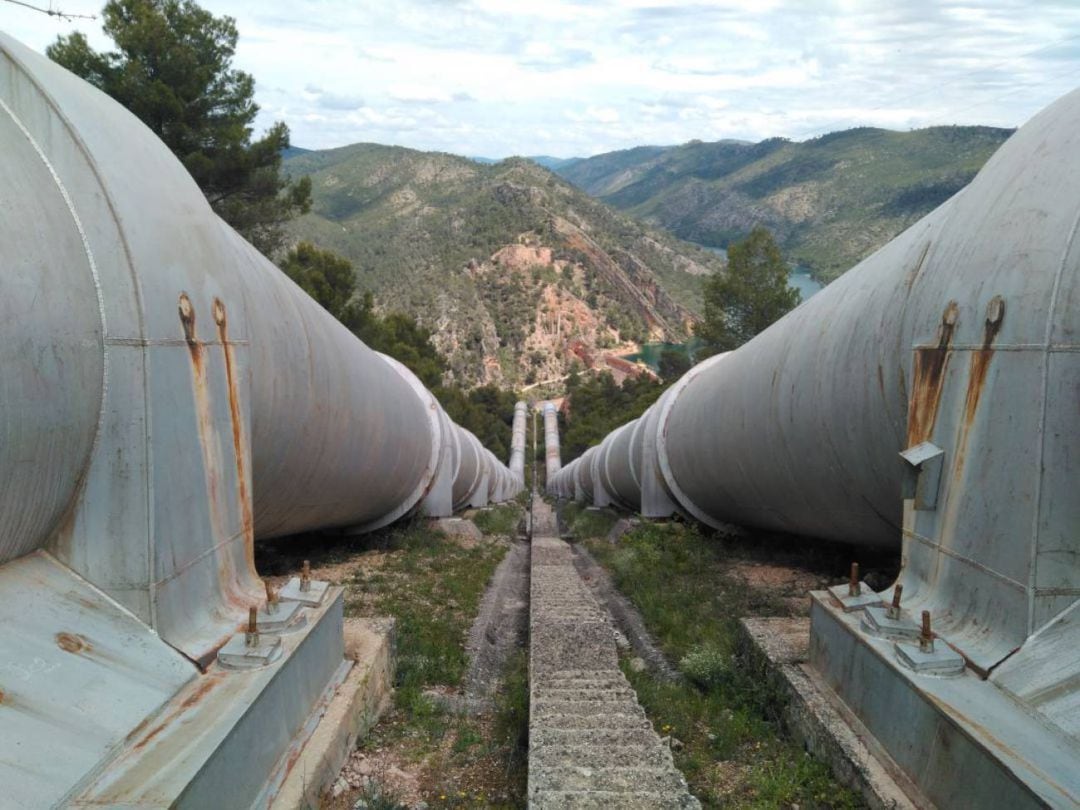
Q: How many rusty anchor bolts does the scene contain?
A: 6